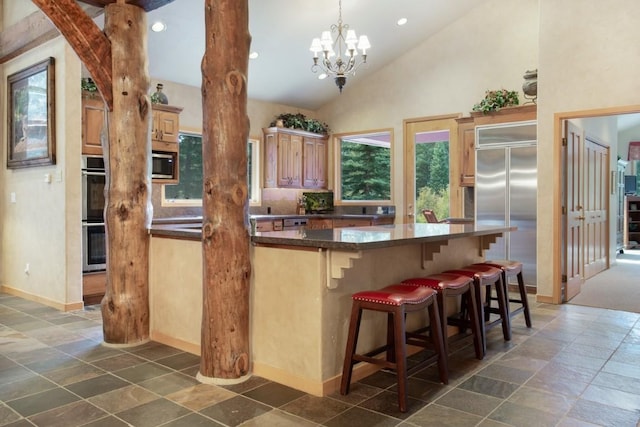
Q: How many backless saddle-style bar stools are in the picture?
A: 4